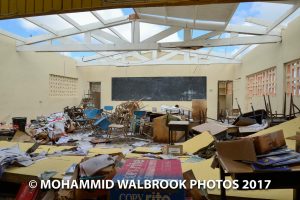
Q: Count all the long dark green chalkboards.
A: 1